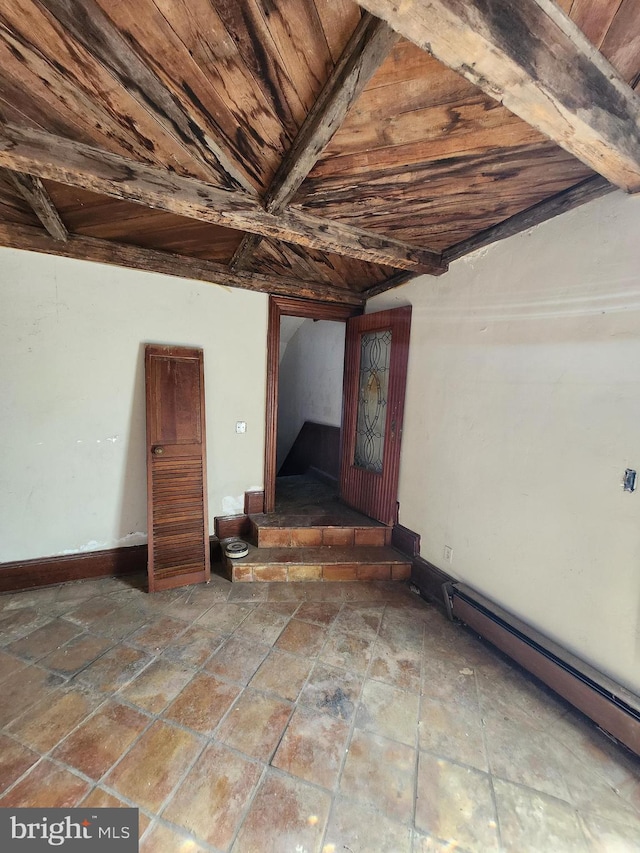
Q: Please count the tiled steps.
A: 2